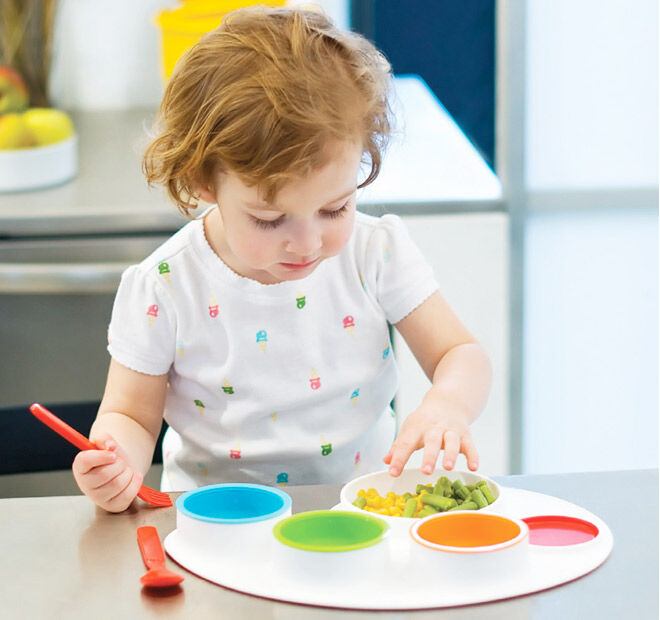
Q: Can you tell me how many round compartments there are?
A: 5